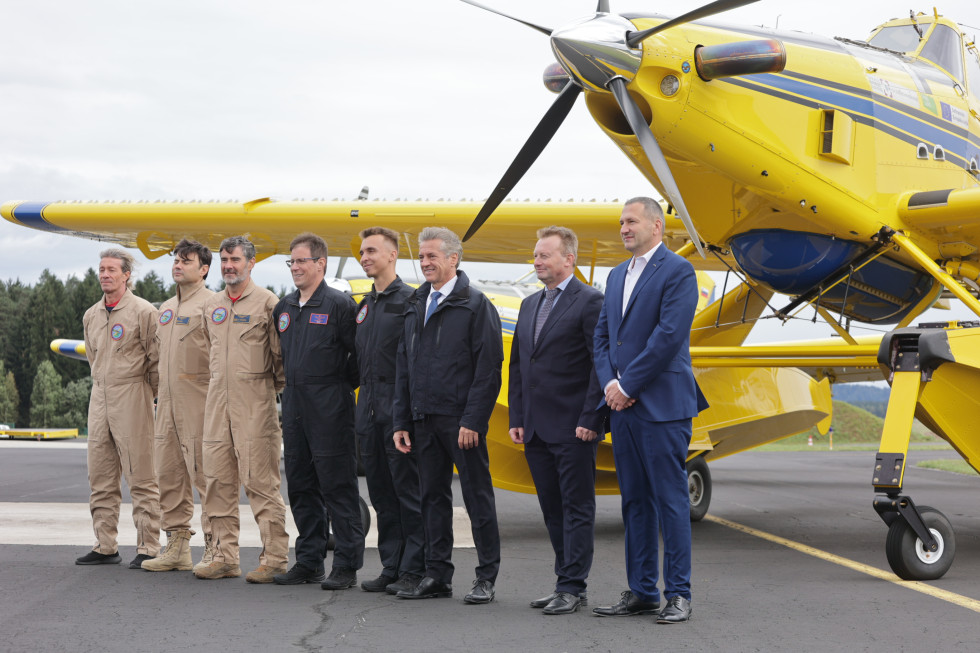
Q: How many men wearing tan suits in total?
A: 3